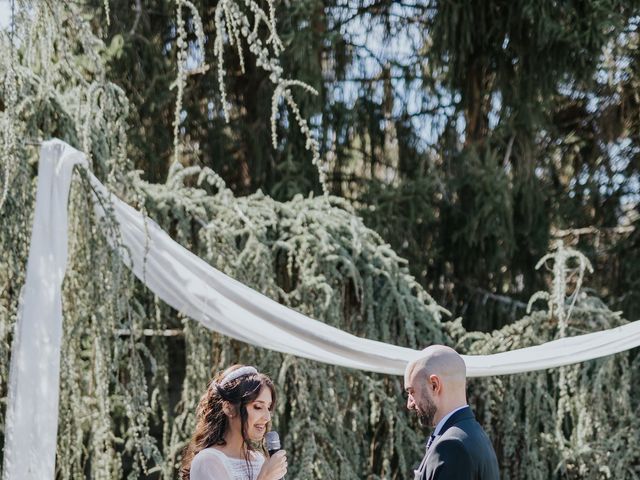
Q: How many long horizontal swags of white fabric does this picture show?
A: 1